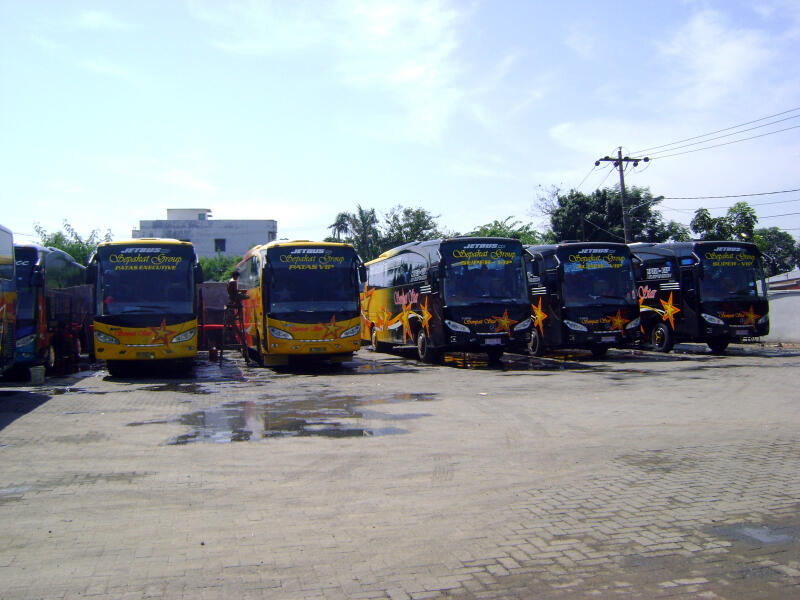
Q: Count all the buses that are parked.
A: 7